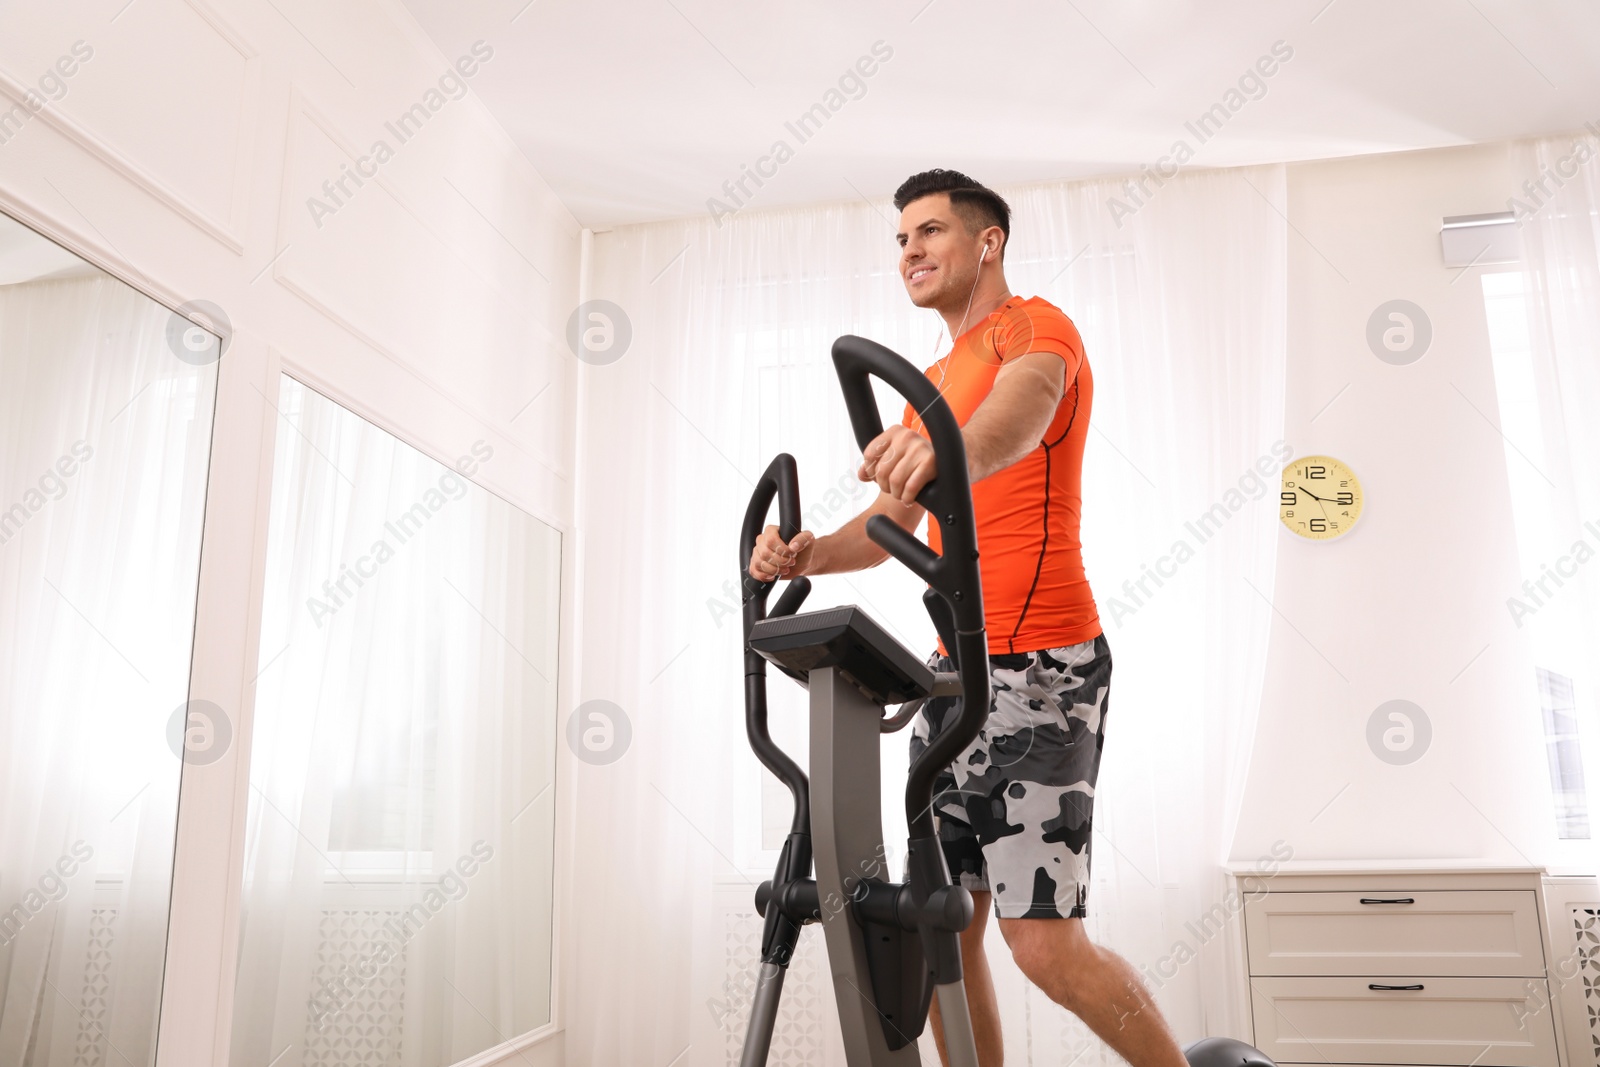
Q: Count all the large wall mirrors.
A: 2